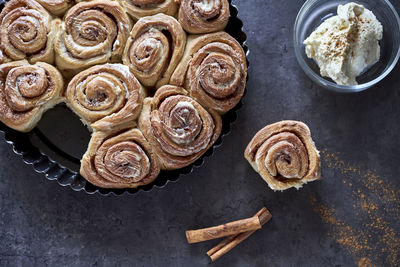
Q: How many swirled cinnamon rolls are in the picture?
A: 12